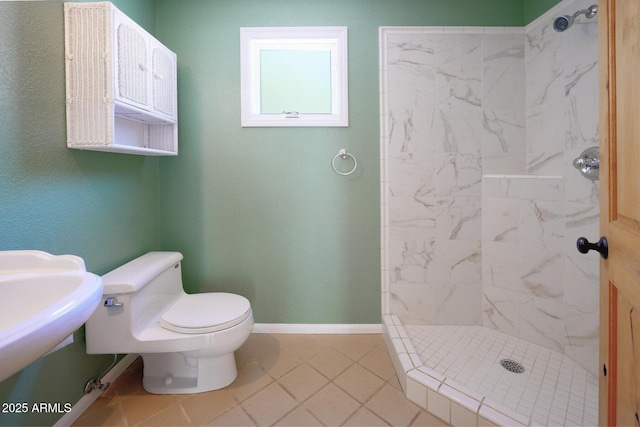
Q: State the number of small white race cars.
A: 0